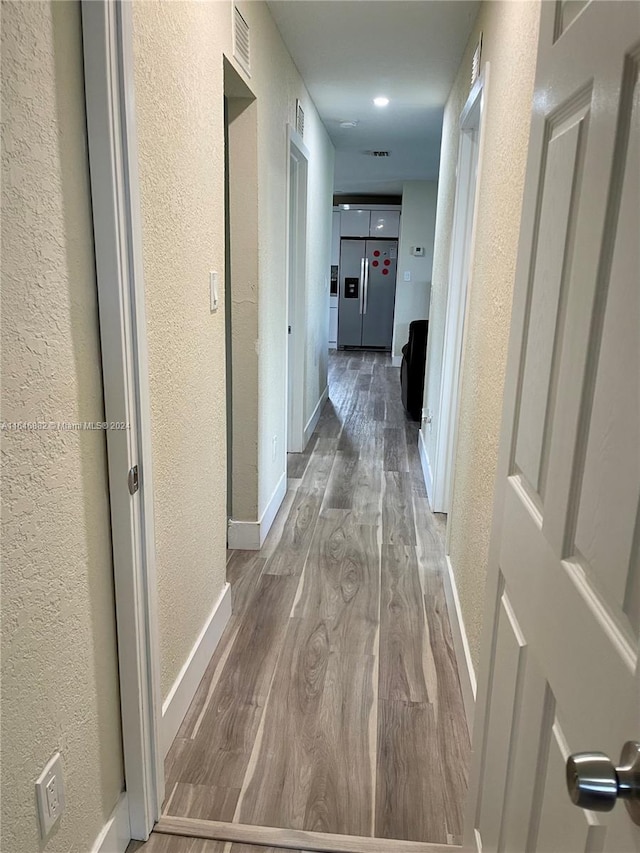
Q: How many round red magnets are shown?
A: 4